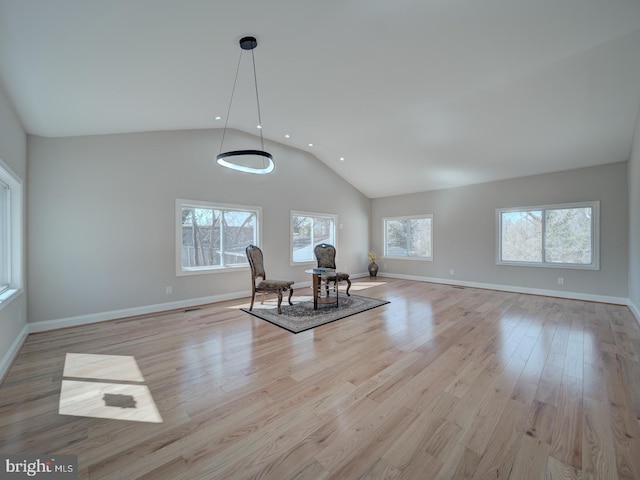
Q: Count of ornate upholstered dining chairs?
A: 2